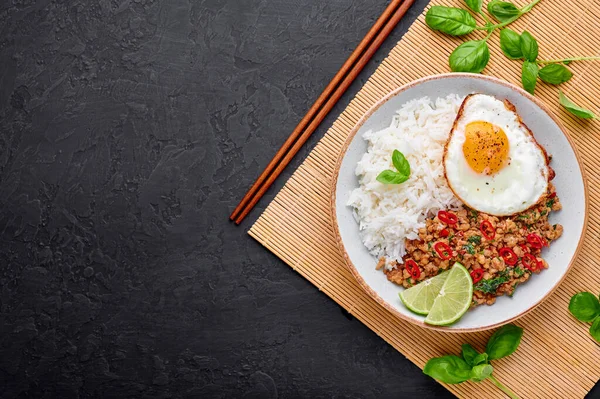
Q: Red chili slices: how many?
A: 8